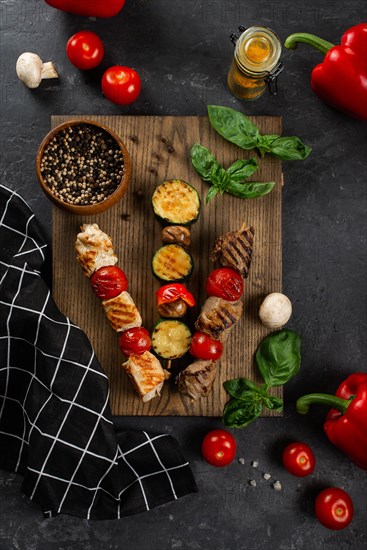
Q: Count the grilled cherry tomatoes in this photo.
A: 4